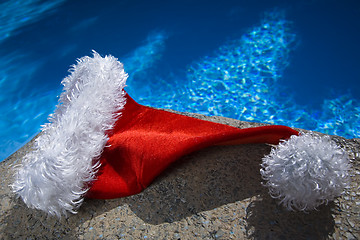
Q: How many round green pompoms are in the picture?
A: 0